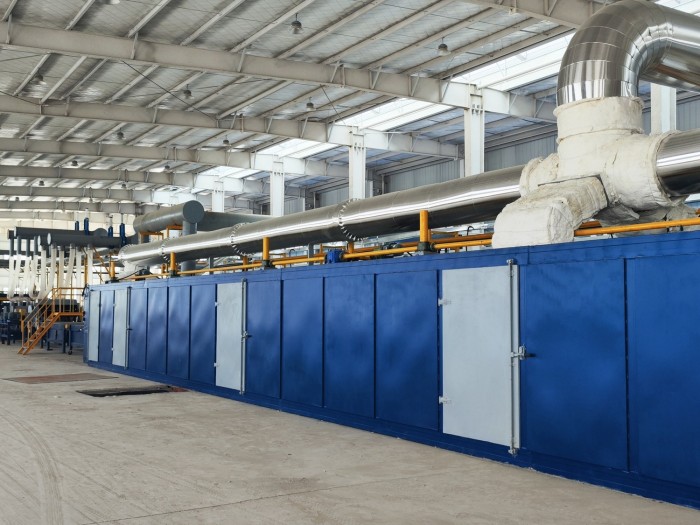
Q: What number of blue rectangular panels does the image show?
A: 11